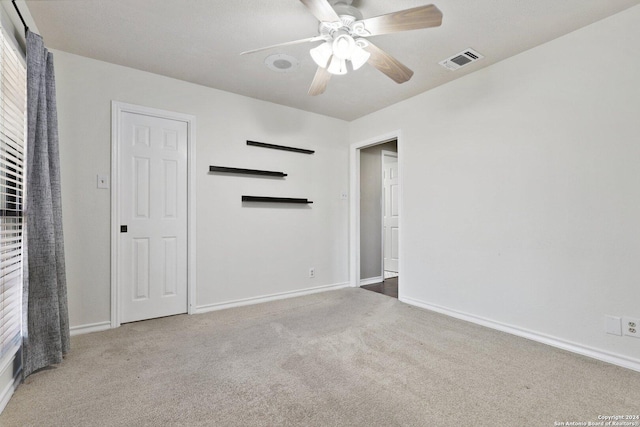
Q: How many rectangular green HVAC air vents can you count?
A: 0